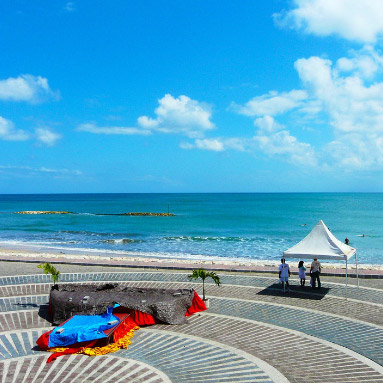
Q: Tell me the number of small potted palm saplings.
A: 2